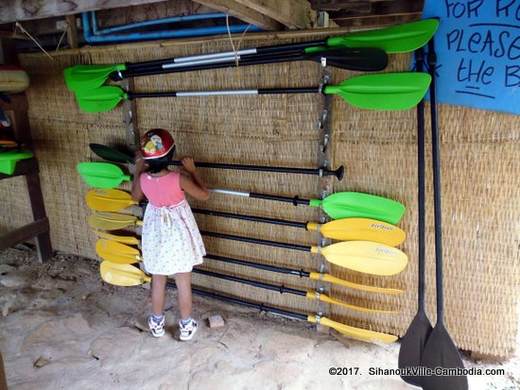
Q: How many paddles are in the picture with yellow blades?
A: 5